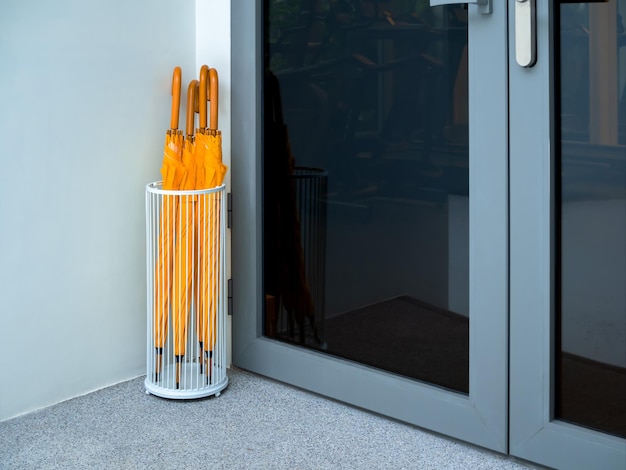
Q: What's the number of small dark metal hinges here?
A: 2